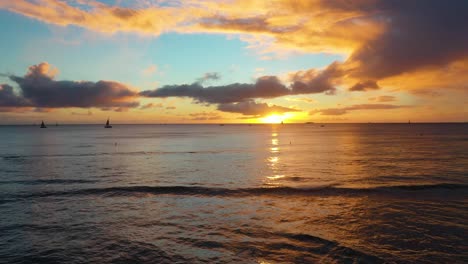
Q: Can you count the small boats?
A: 2